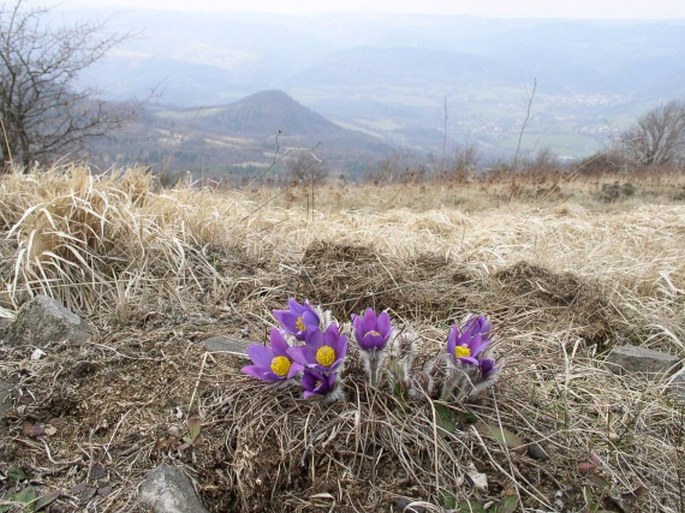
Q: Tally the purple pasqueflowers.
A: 8